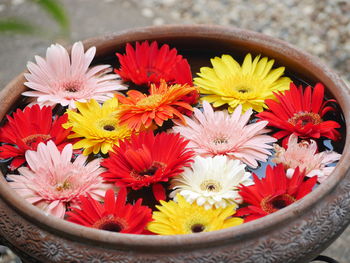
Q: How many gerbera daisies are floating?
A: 15